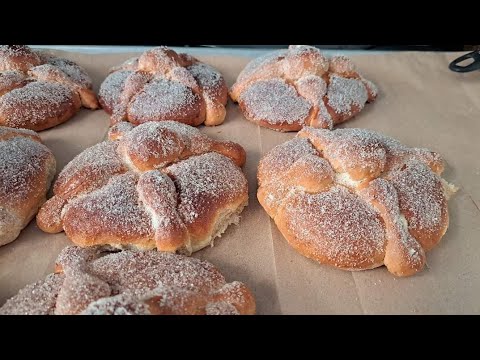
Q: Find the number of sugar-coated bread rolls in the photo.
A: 7